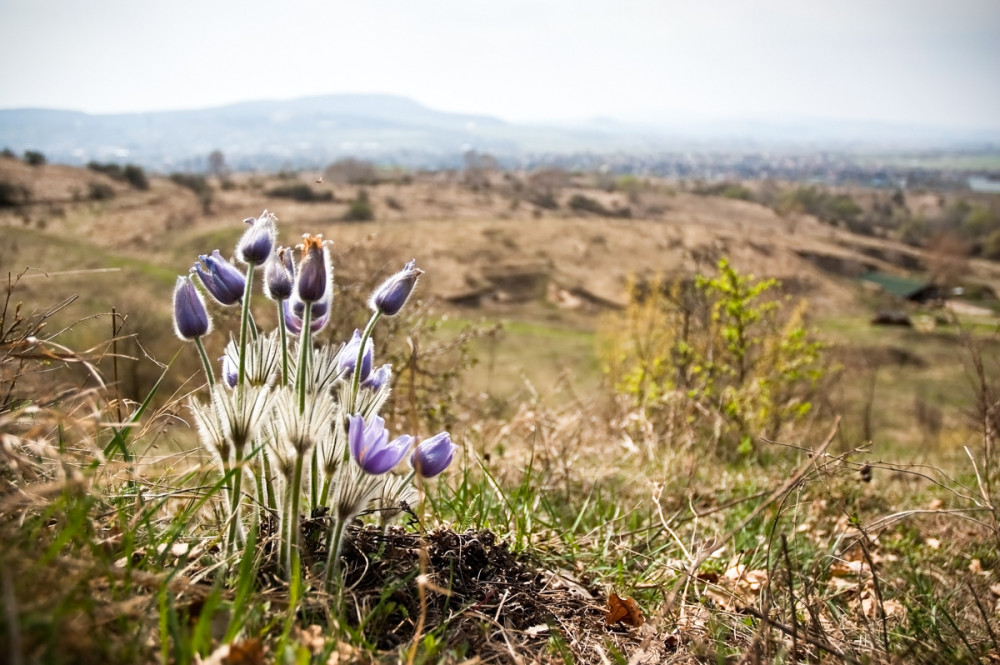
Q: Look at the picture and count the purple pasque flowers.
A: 12